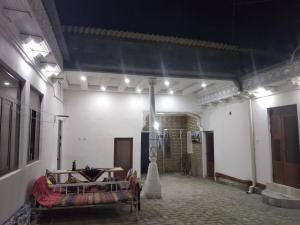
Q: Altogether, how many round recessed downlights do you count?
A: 7